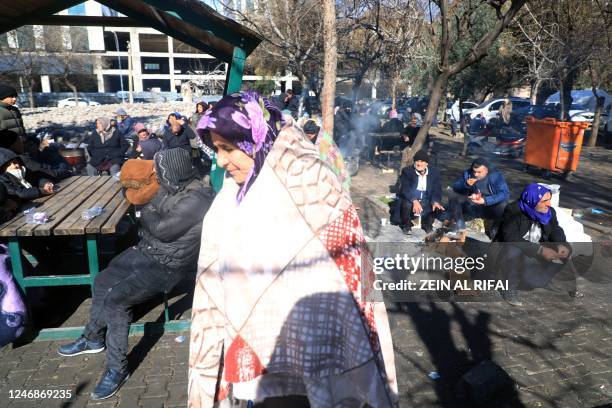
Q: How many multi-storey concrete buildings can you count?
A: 1